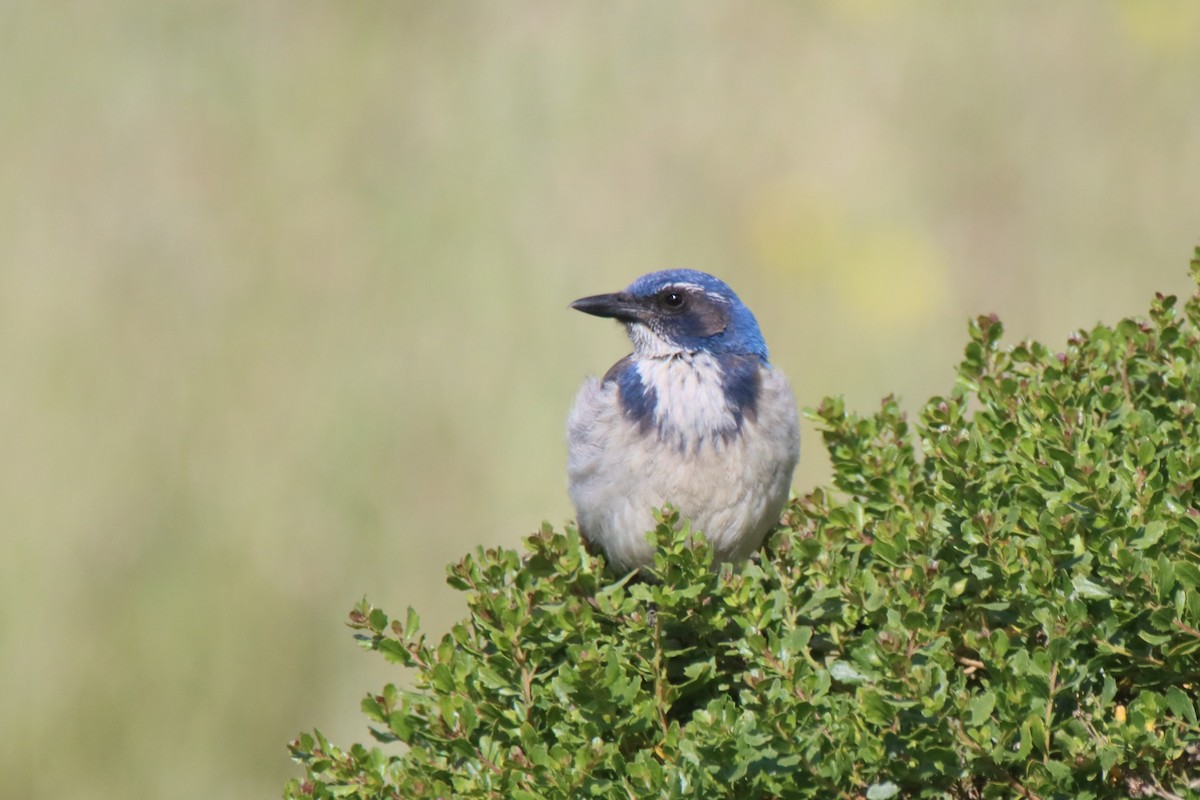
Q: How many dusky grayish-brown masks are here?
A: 1